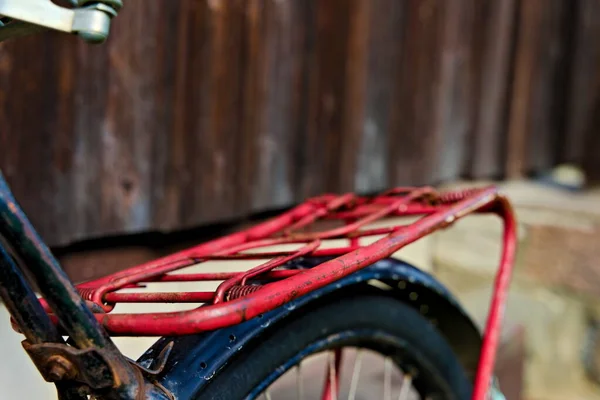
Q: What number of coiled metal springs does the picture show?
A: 3